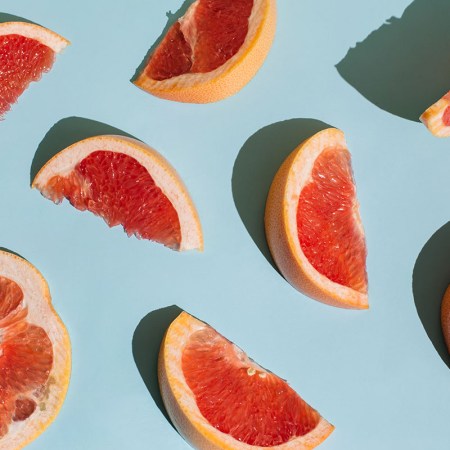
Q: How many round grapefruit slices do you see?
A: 1